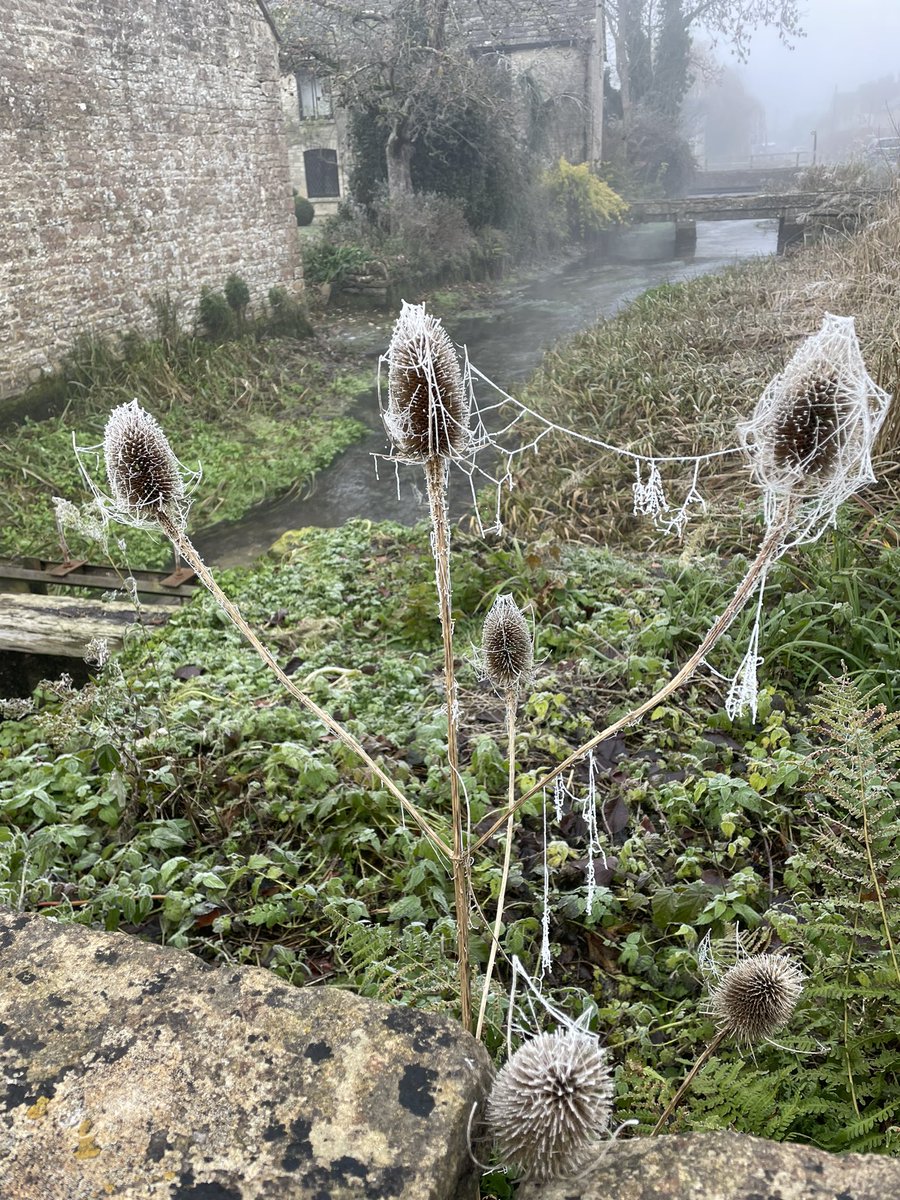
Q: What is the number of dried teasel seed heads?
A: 6